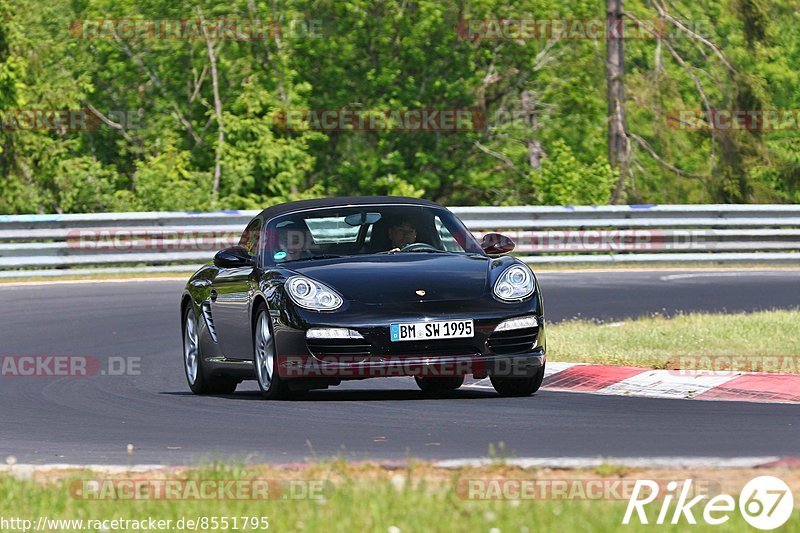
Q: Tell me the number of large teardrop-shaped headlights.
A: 2